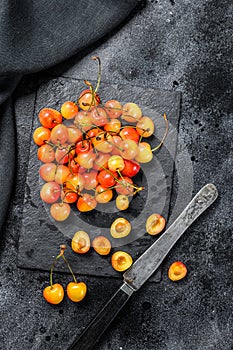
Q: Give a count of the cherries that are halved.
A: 6